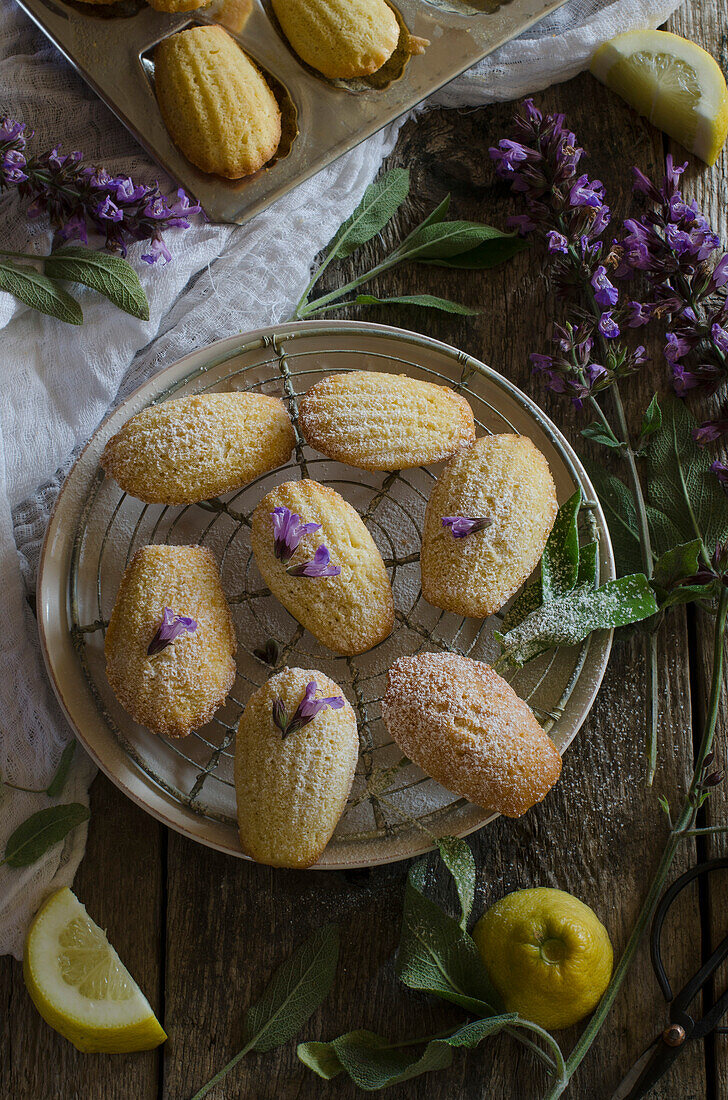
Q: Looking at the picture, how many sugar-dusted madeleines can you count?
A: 7